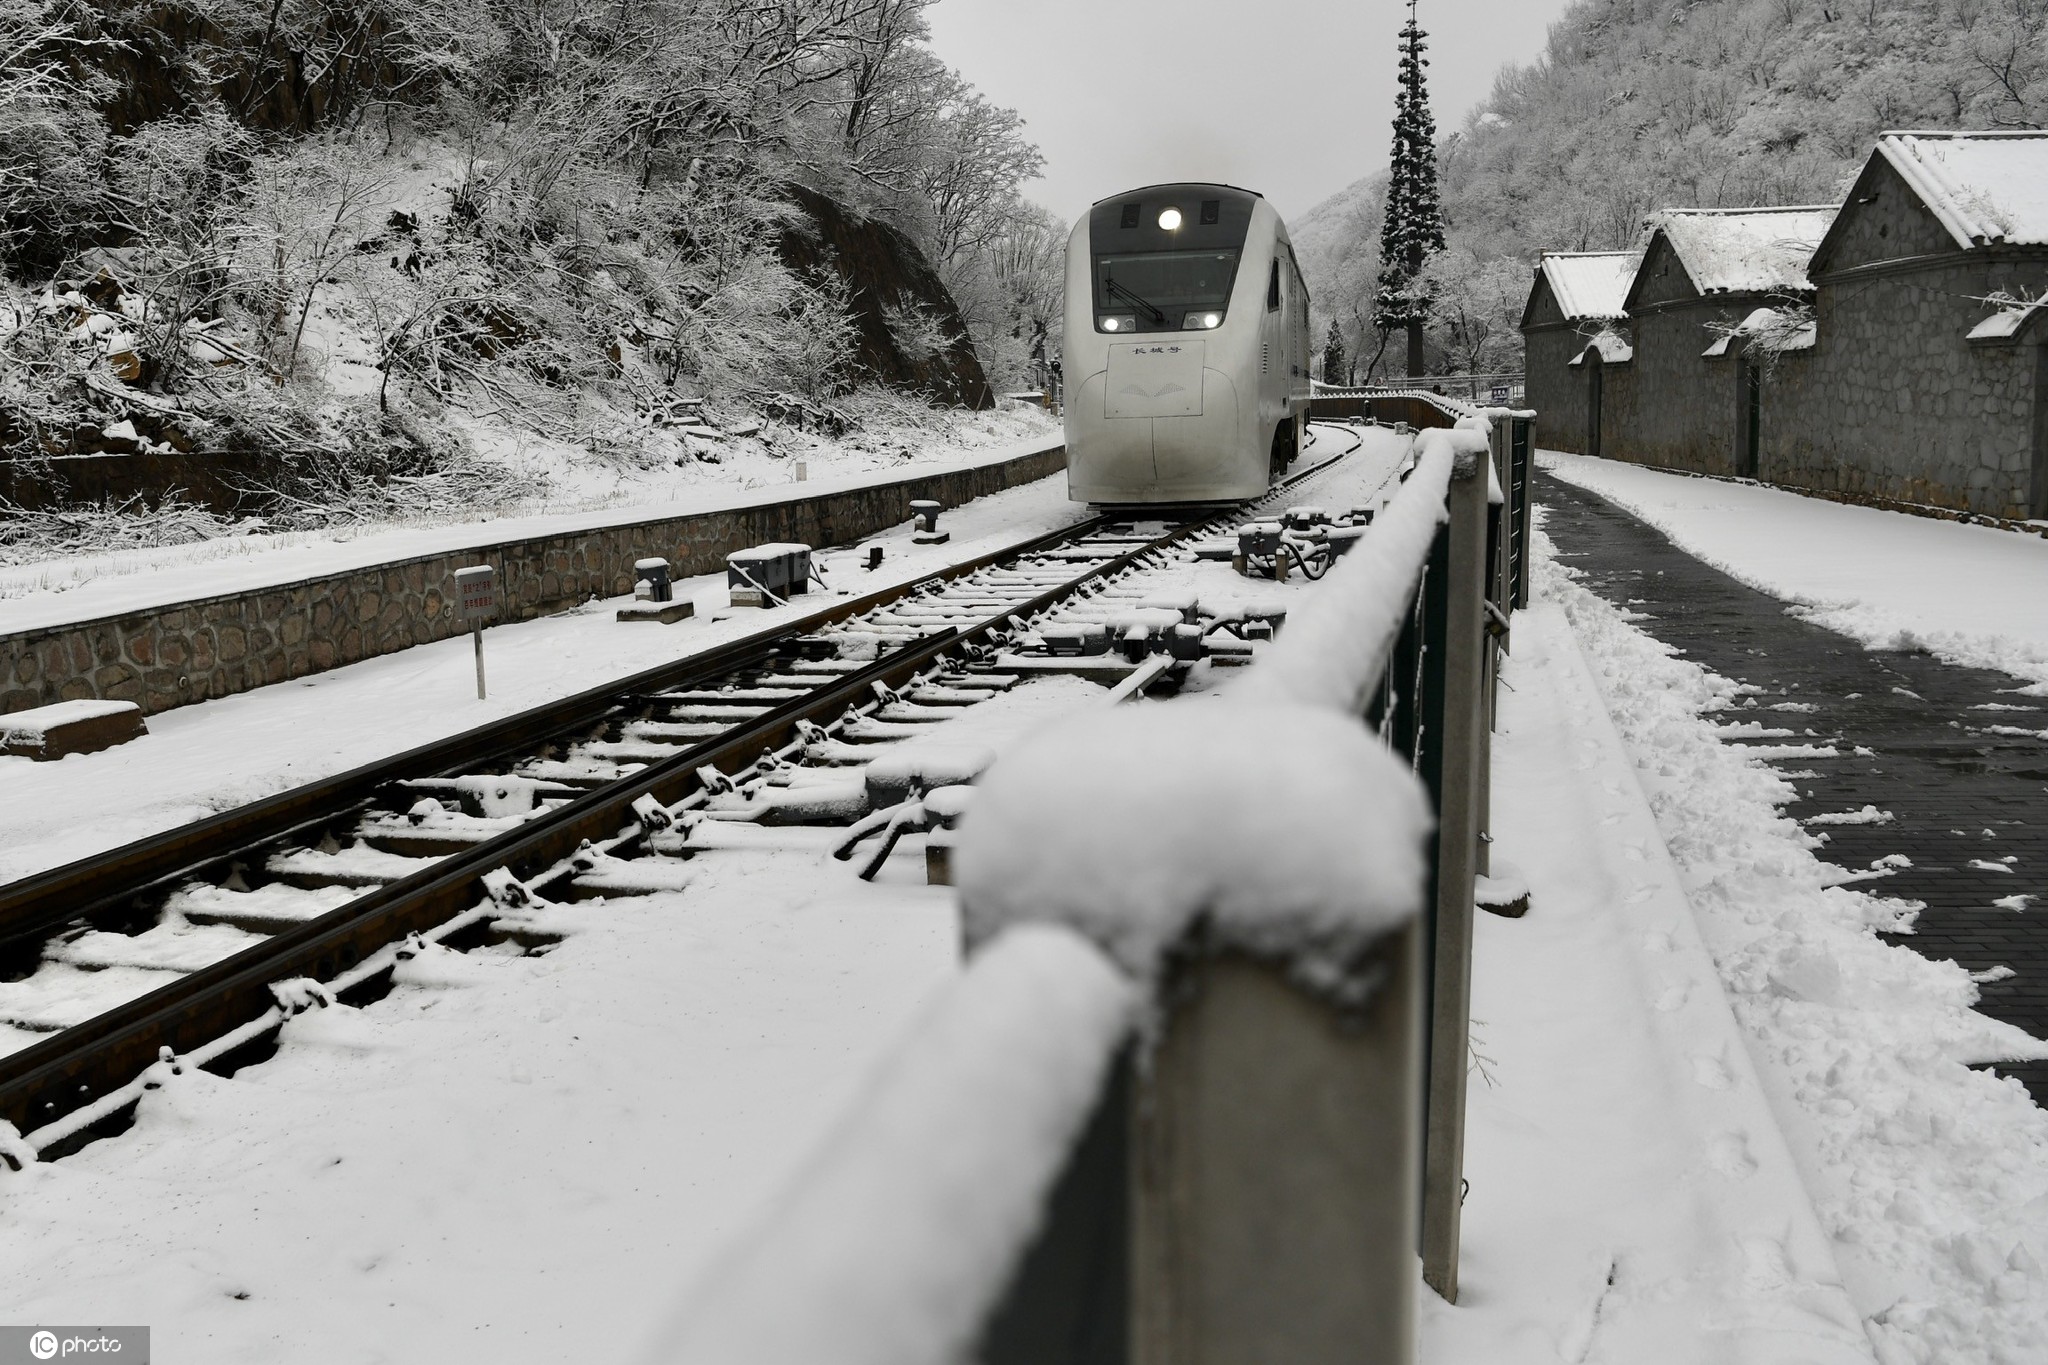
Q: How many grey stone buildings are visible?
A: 3